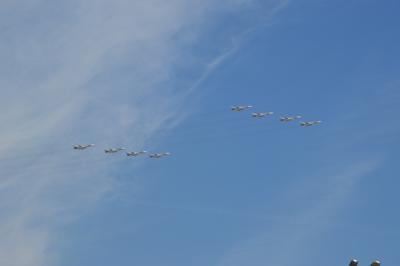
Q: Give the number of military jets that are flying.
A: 8